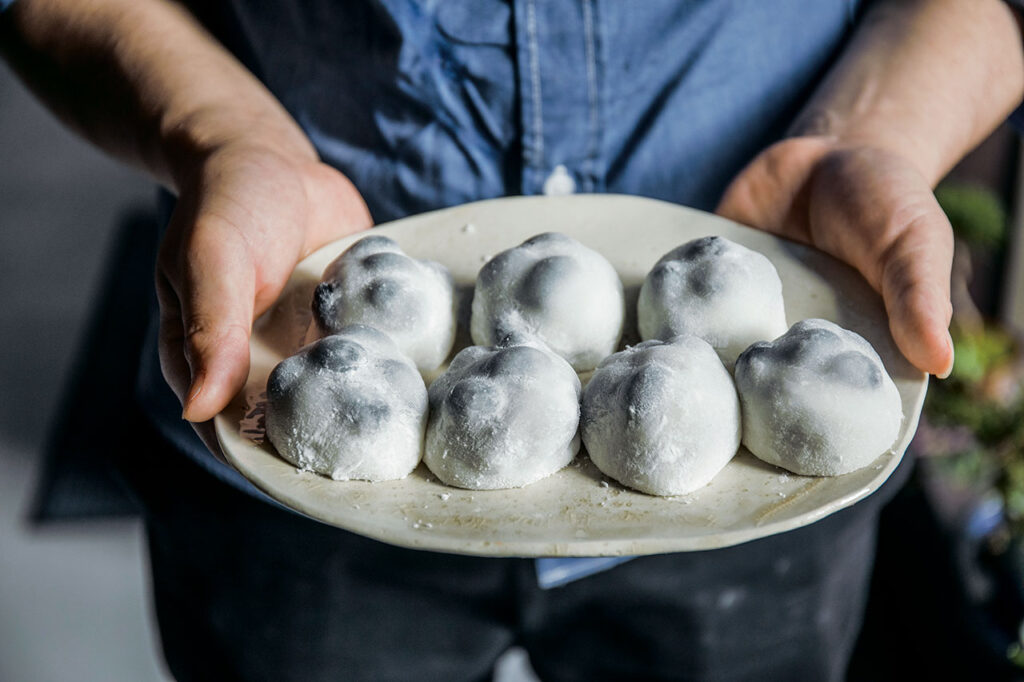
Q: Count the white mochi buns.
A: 7